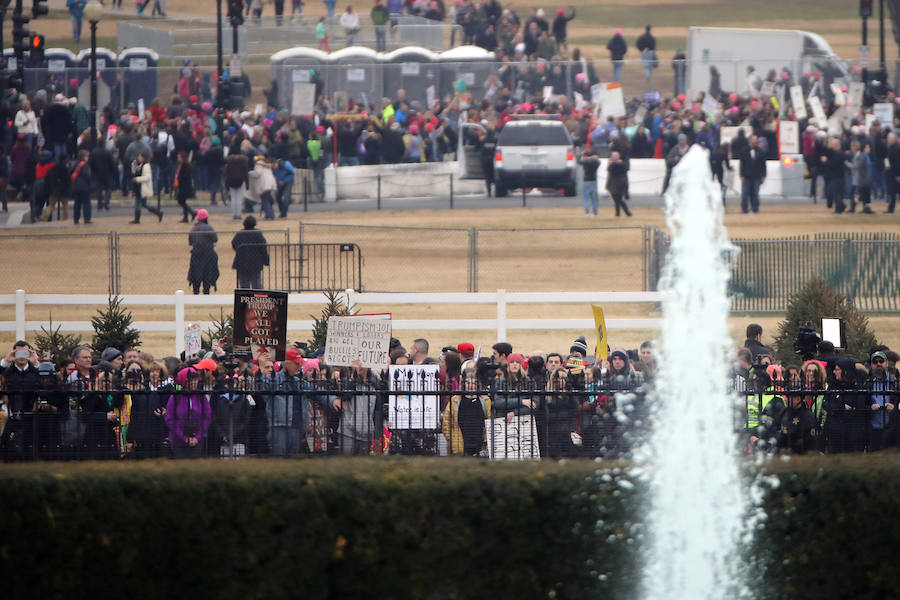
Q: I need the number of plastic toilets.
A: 8